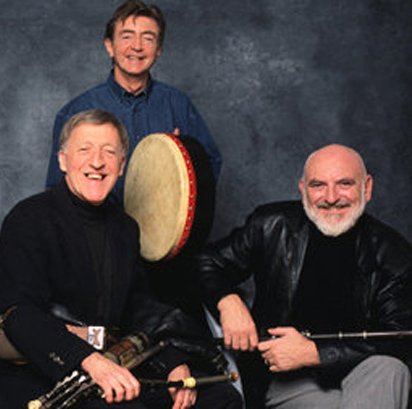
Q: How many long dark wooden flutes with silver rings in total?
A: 1